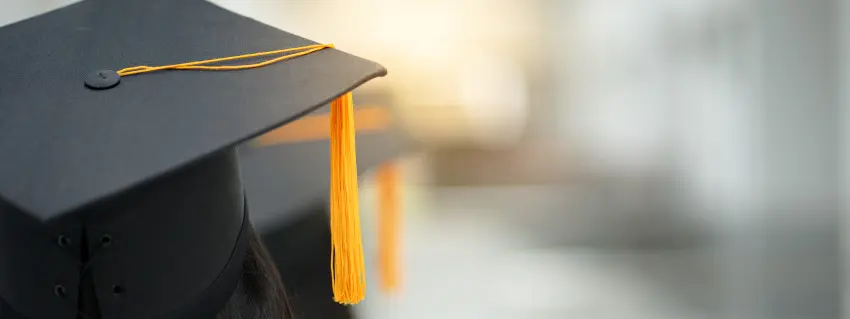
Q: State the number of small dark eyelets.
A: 4